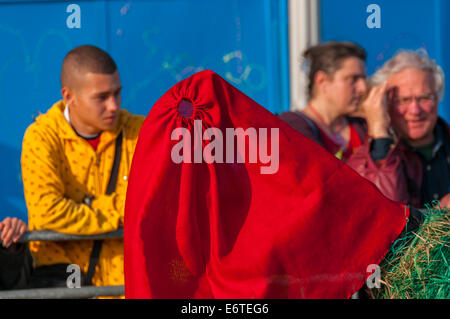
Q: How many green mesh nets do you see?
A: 1